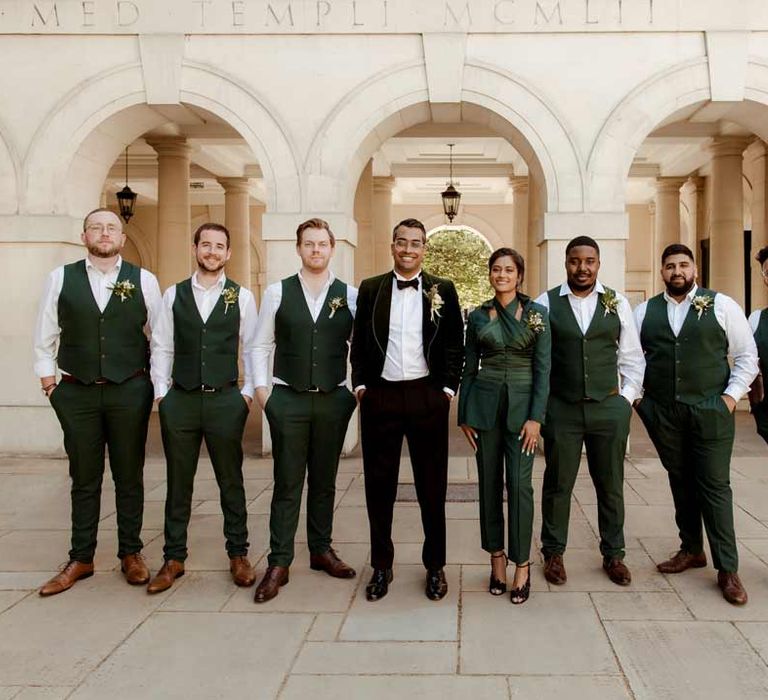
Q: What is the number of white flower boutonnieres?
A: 7